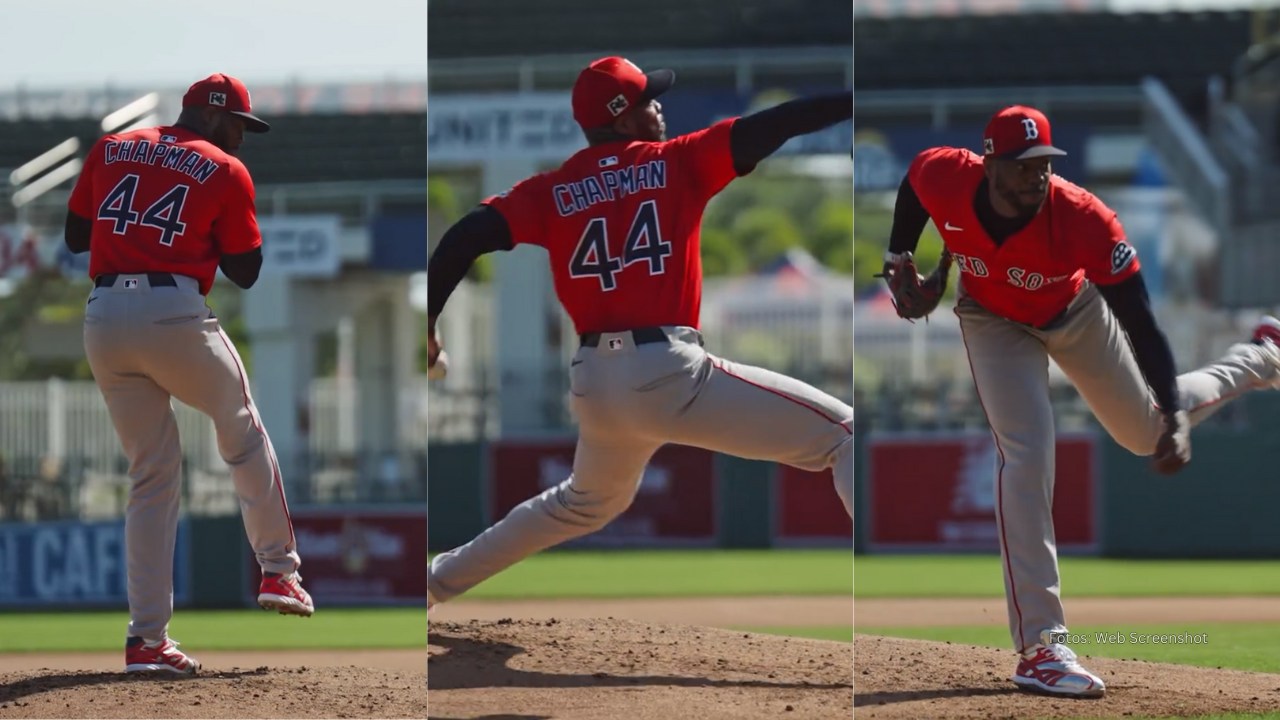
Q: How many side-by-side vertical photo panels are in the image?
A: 3